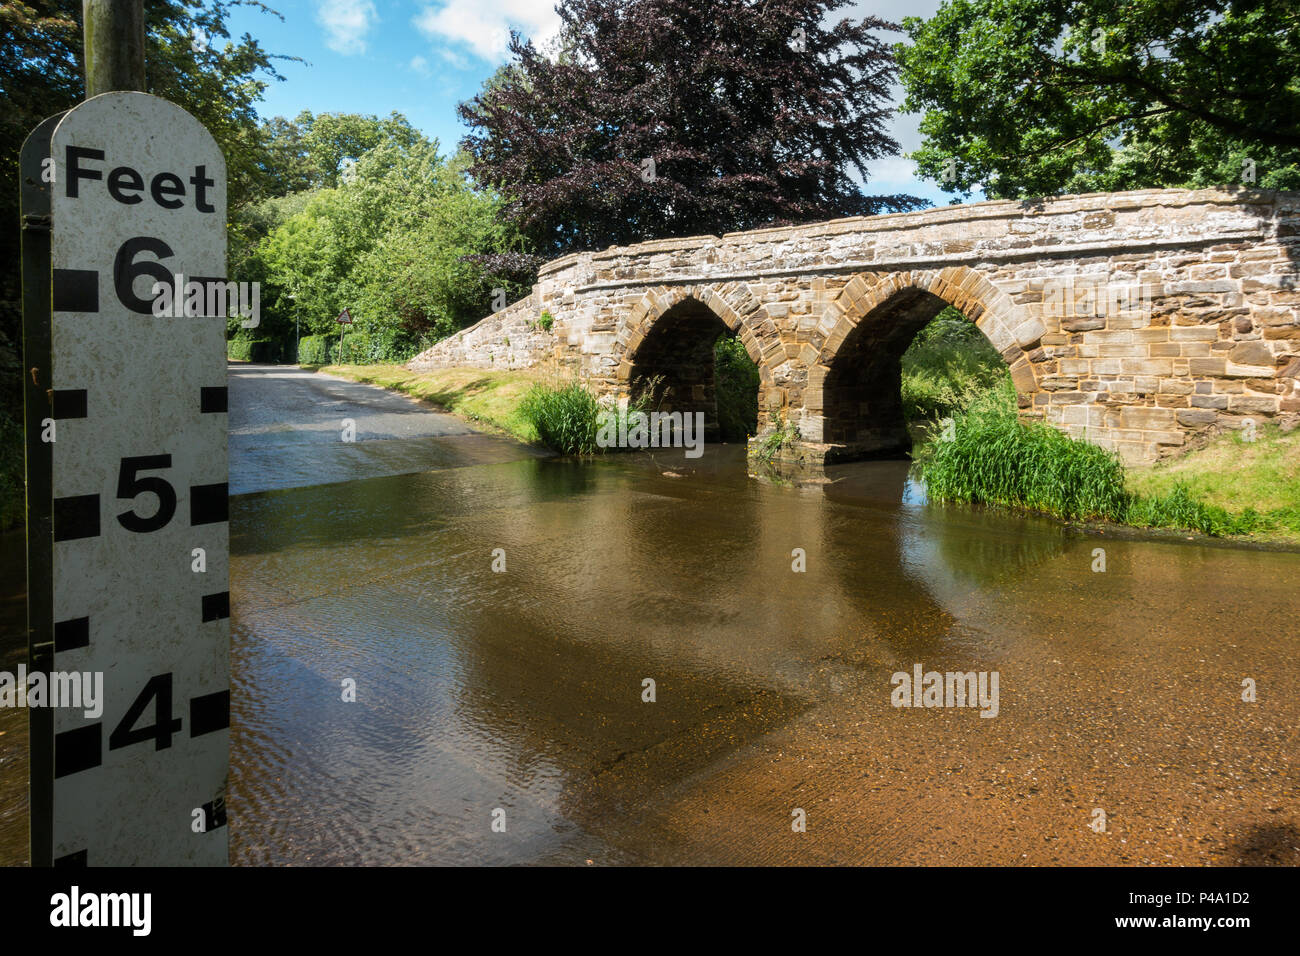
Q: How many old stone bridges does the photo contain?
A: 1